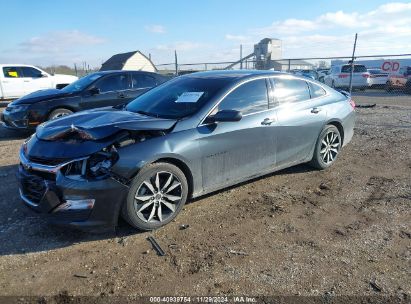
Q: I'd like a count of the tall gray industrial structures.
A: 1